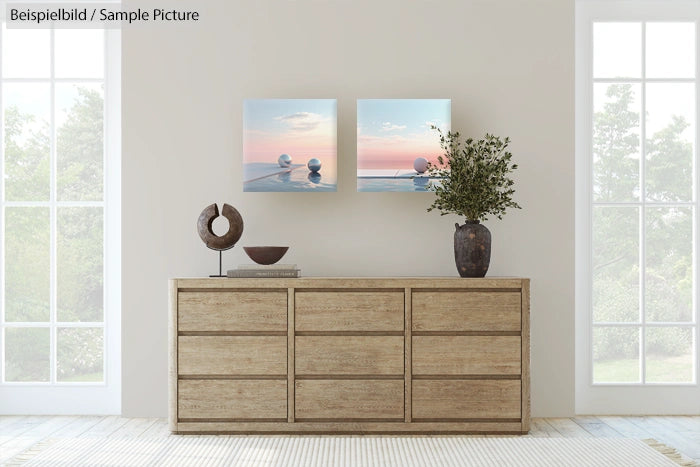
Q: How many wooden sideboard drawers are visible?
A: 9